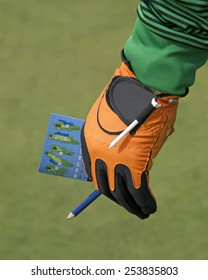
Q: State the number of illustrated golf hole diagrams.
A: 5